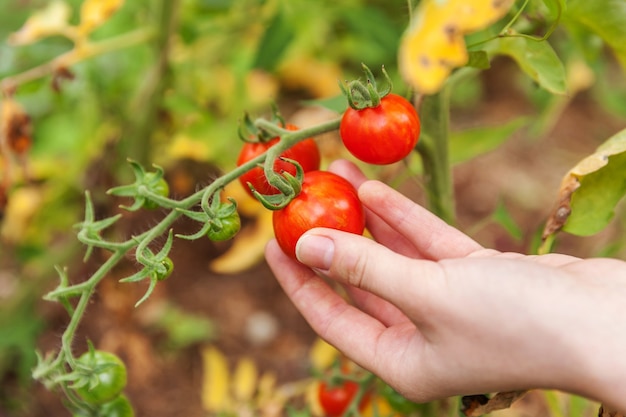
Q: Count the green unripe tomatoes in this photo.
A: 5